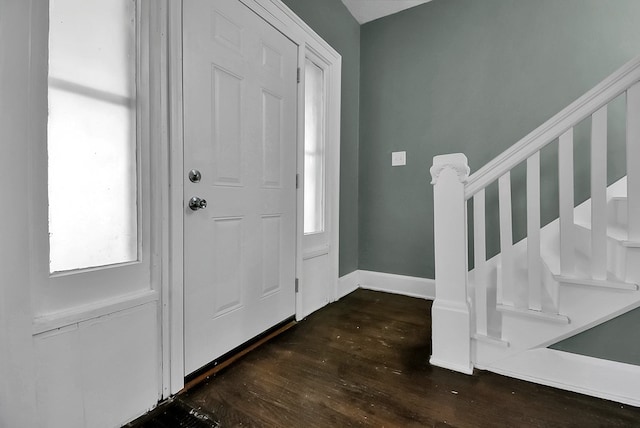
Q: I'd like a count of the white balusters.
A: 6